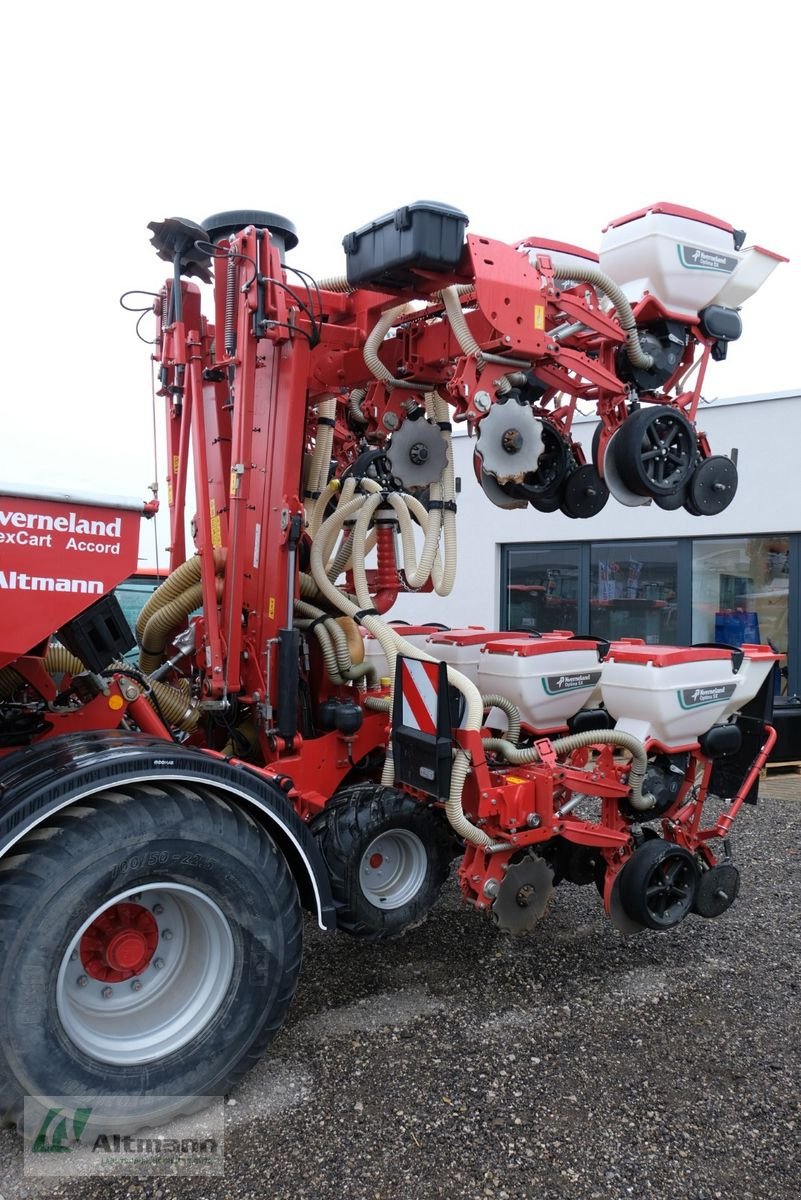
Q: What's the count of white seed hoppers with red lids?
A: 6